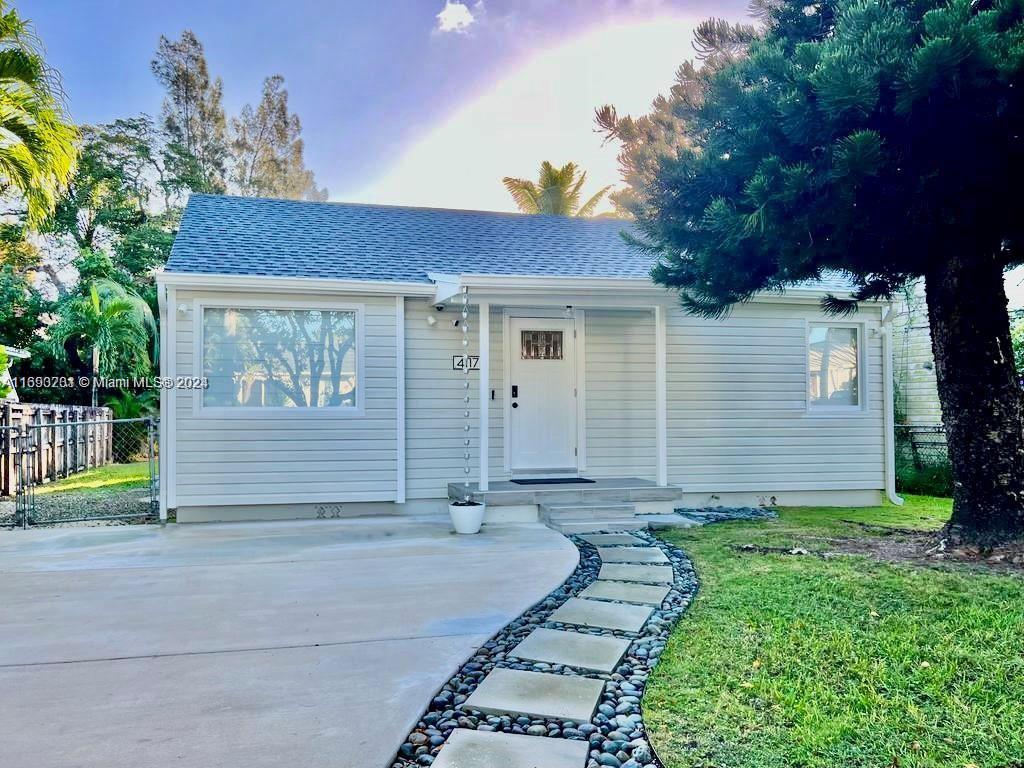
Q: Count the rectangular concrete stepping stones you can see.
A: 8